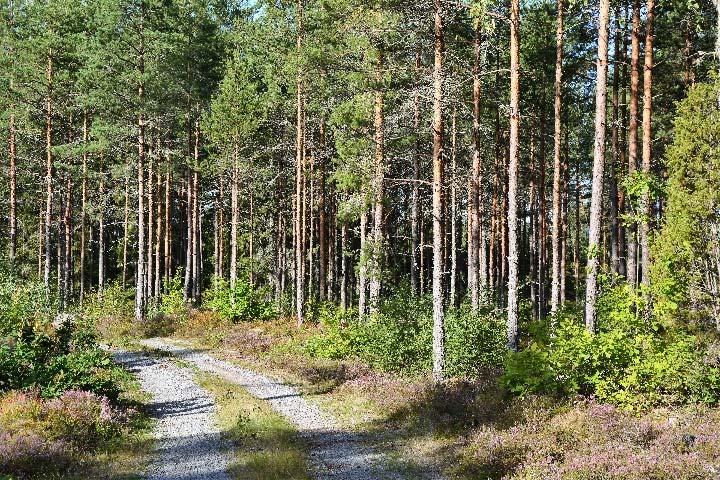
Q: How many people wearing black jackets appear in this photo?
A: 0